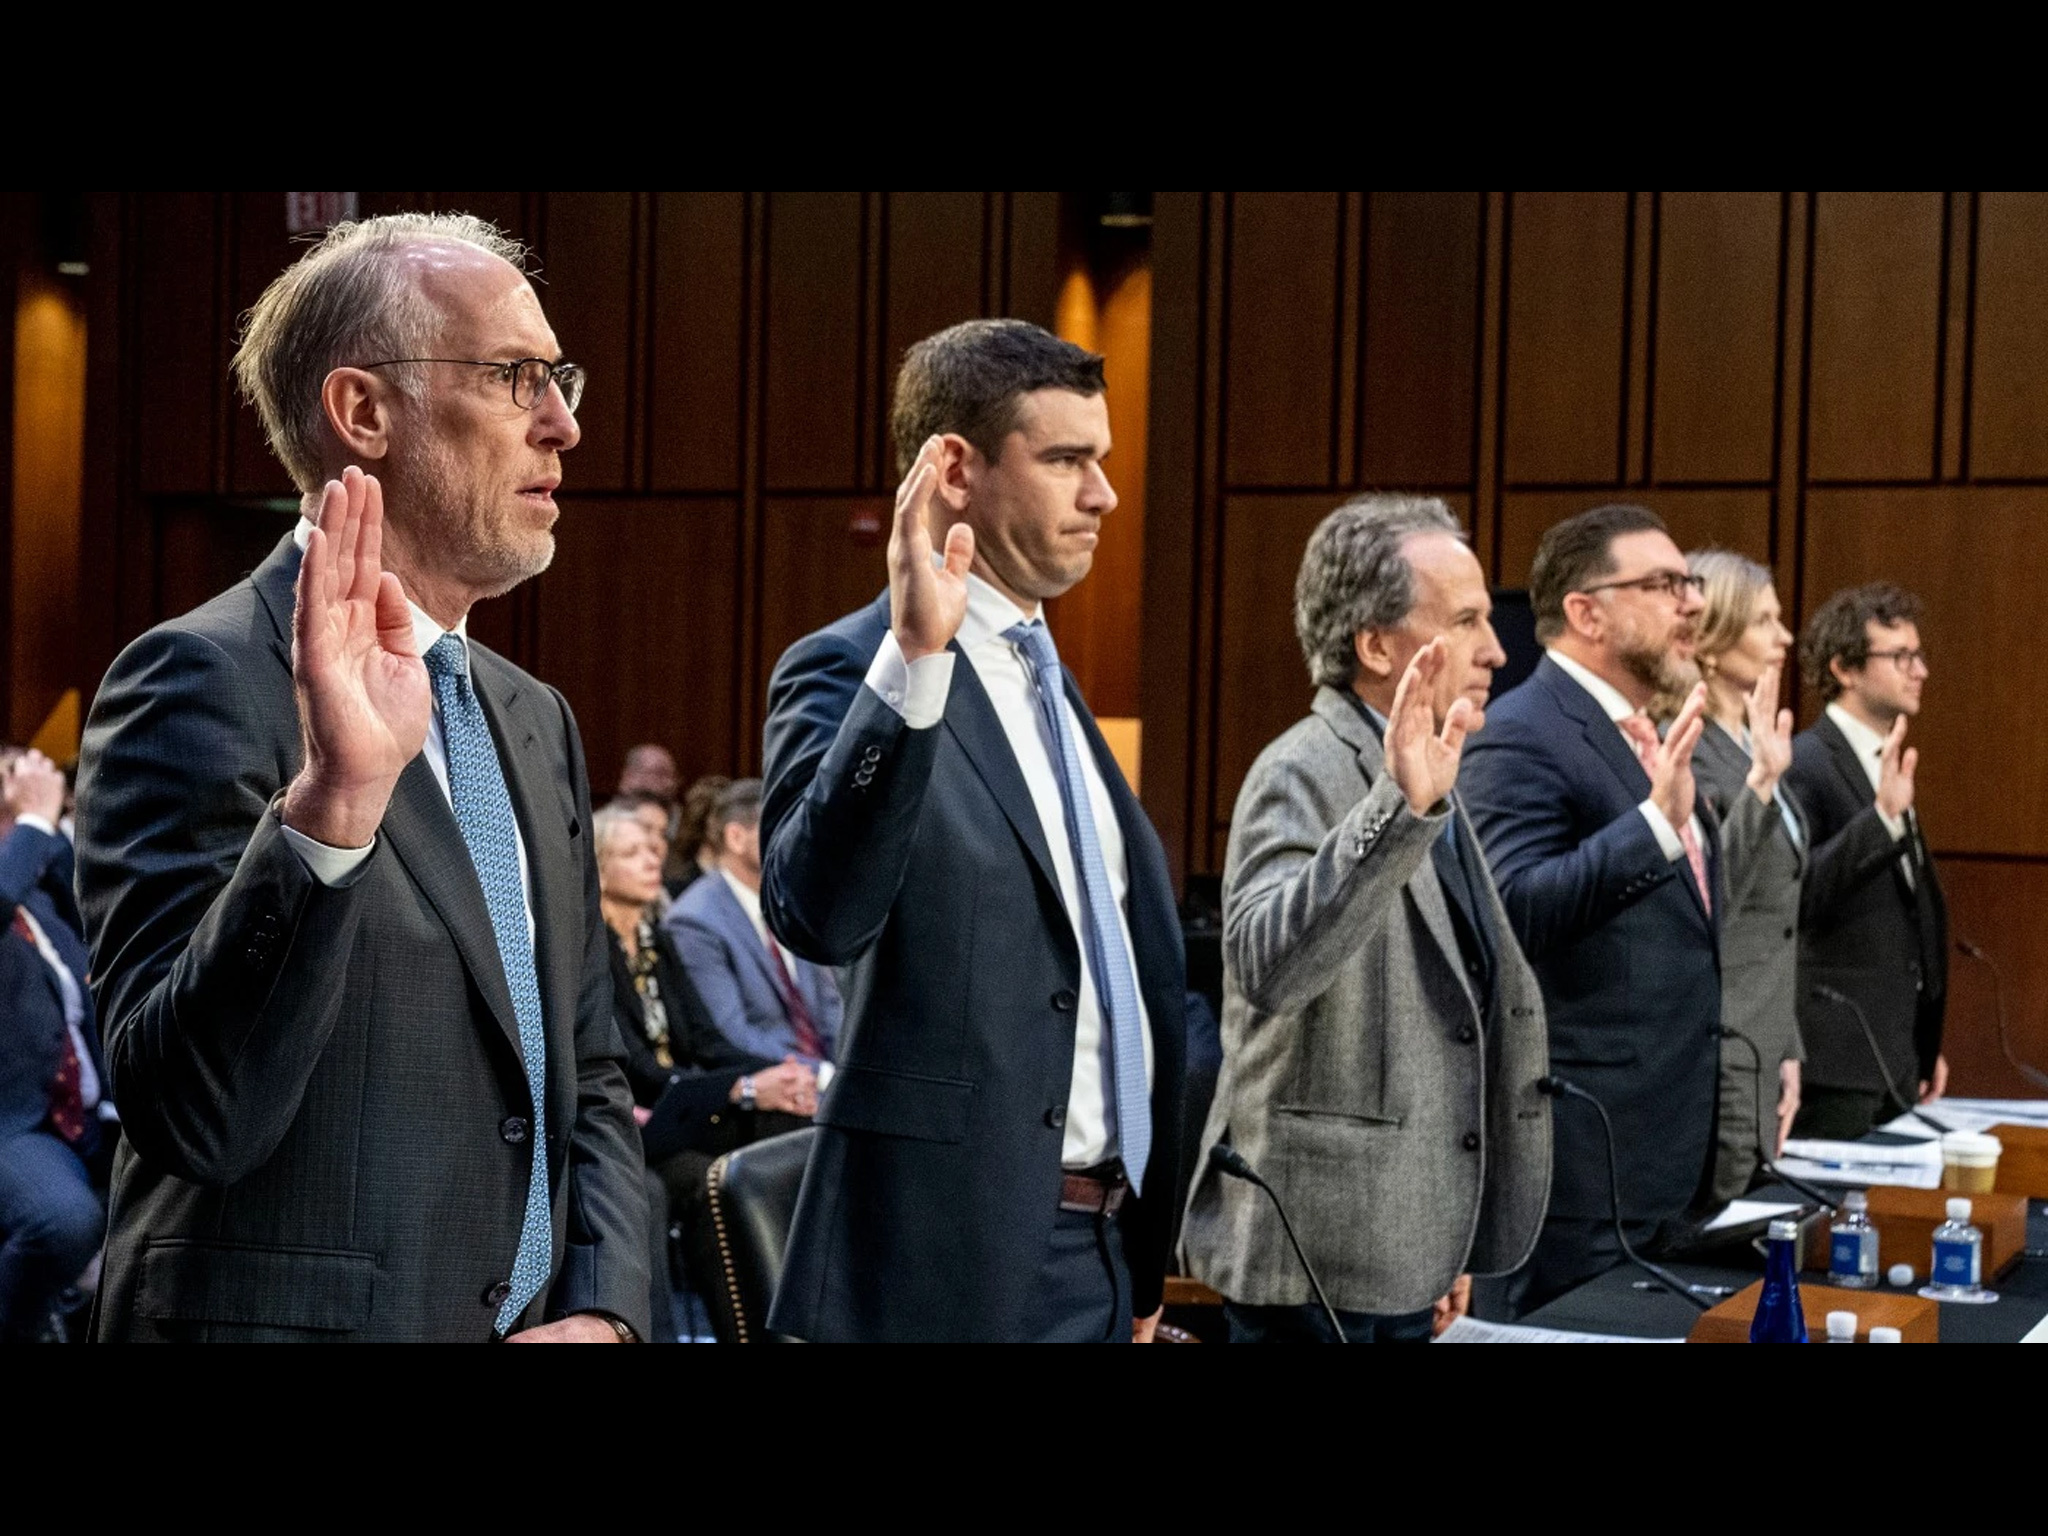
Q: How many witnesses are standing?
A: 6